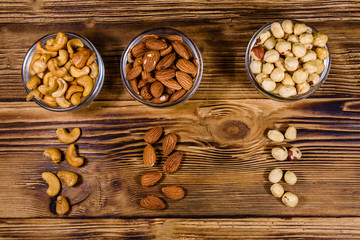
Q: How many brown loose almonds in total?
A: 7